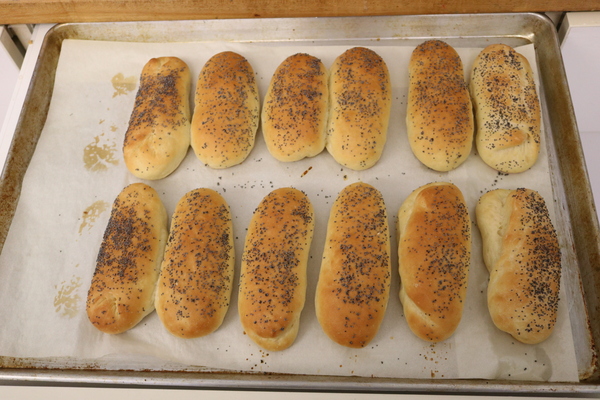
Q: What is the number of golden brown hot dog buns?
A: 12